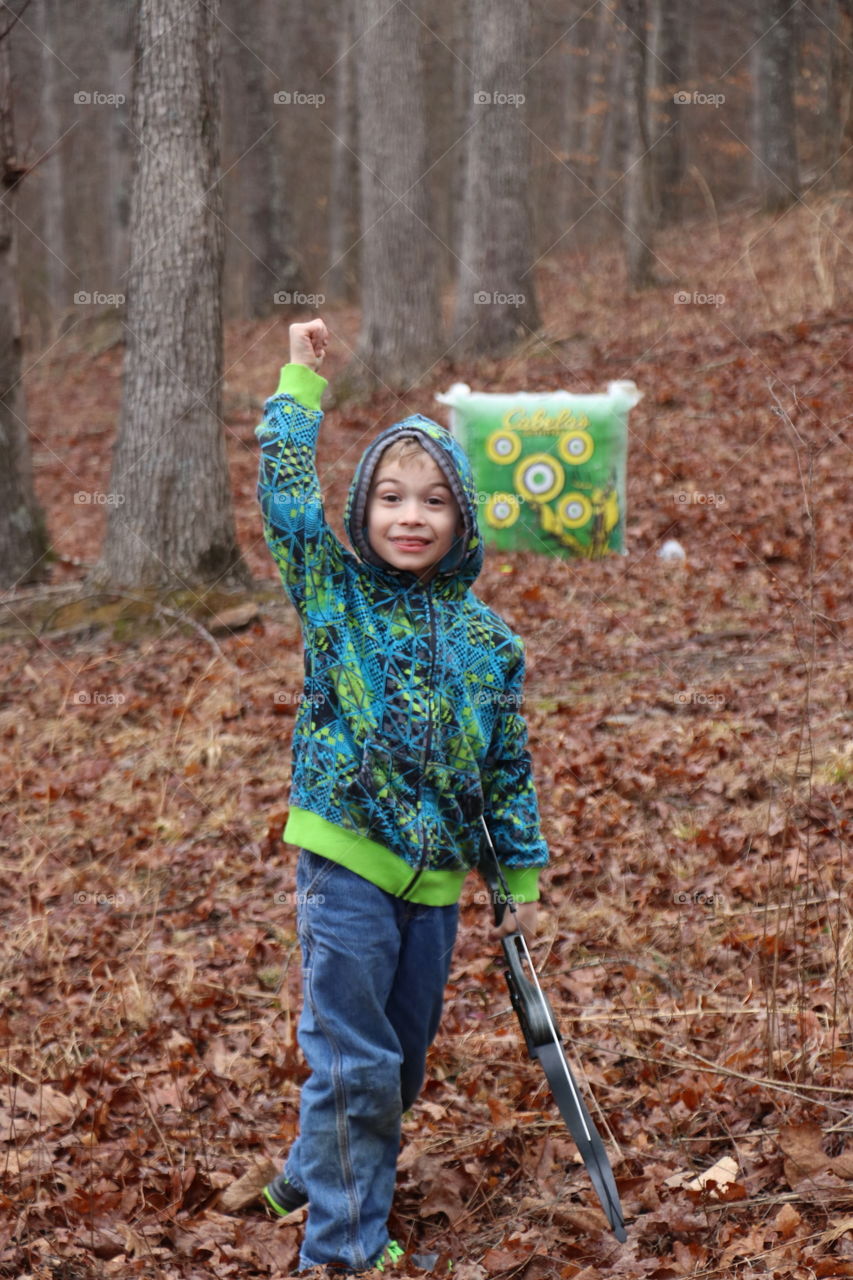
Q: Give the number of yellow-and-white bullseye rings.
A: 5